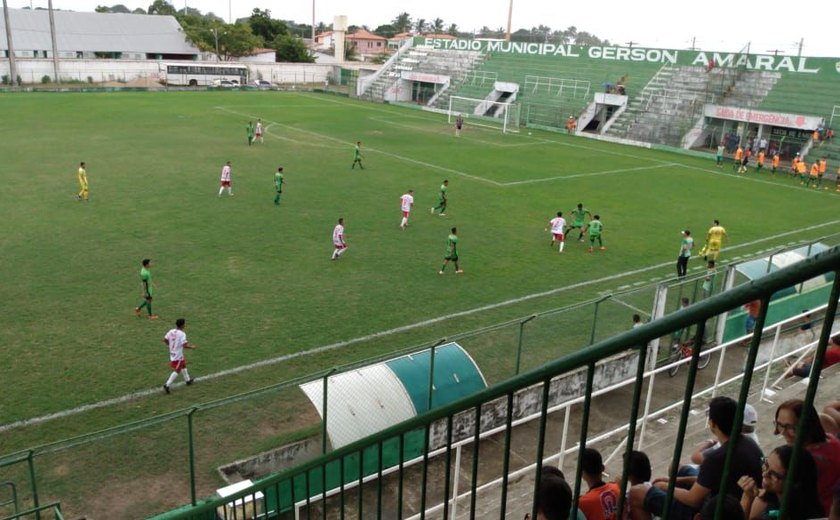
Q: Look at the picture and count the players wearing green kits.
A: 8